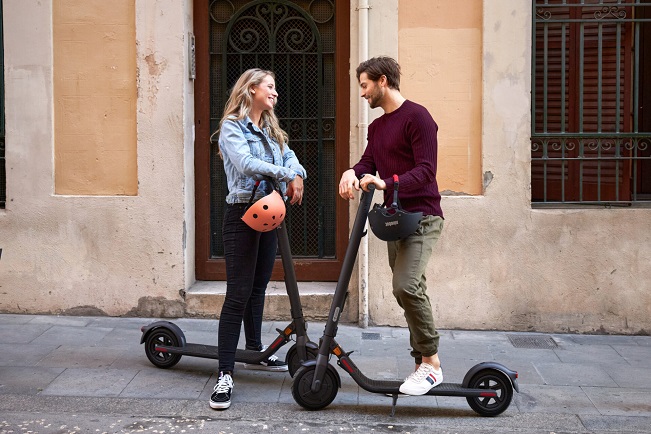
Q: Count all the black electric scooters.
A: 2